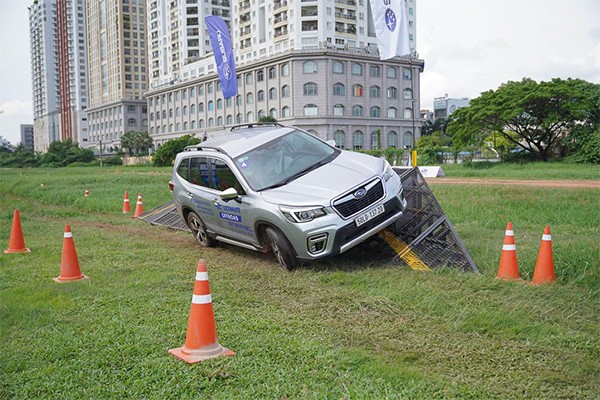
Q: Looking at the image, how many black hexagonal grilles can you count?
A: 1